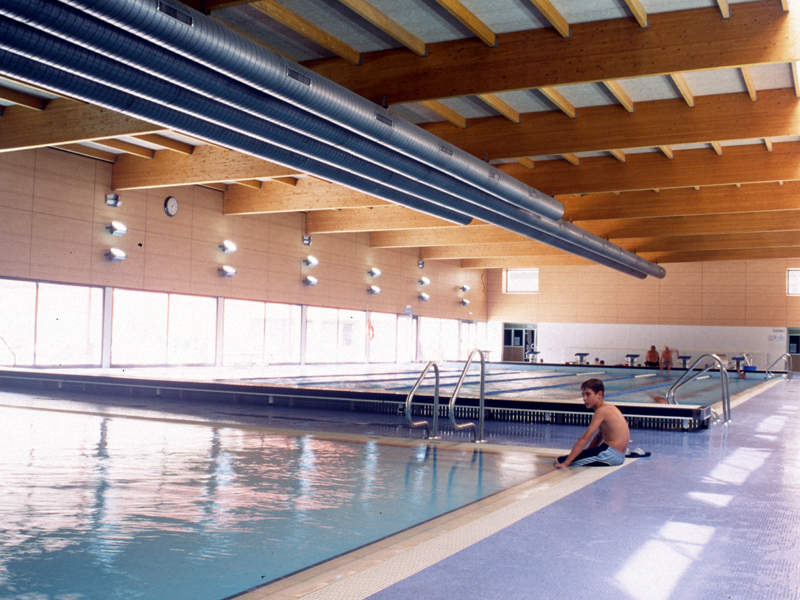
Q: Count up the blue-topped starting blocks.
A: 5